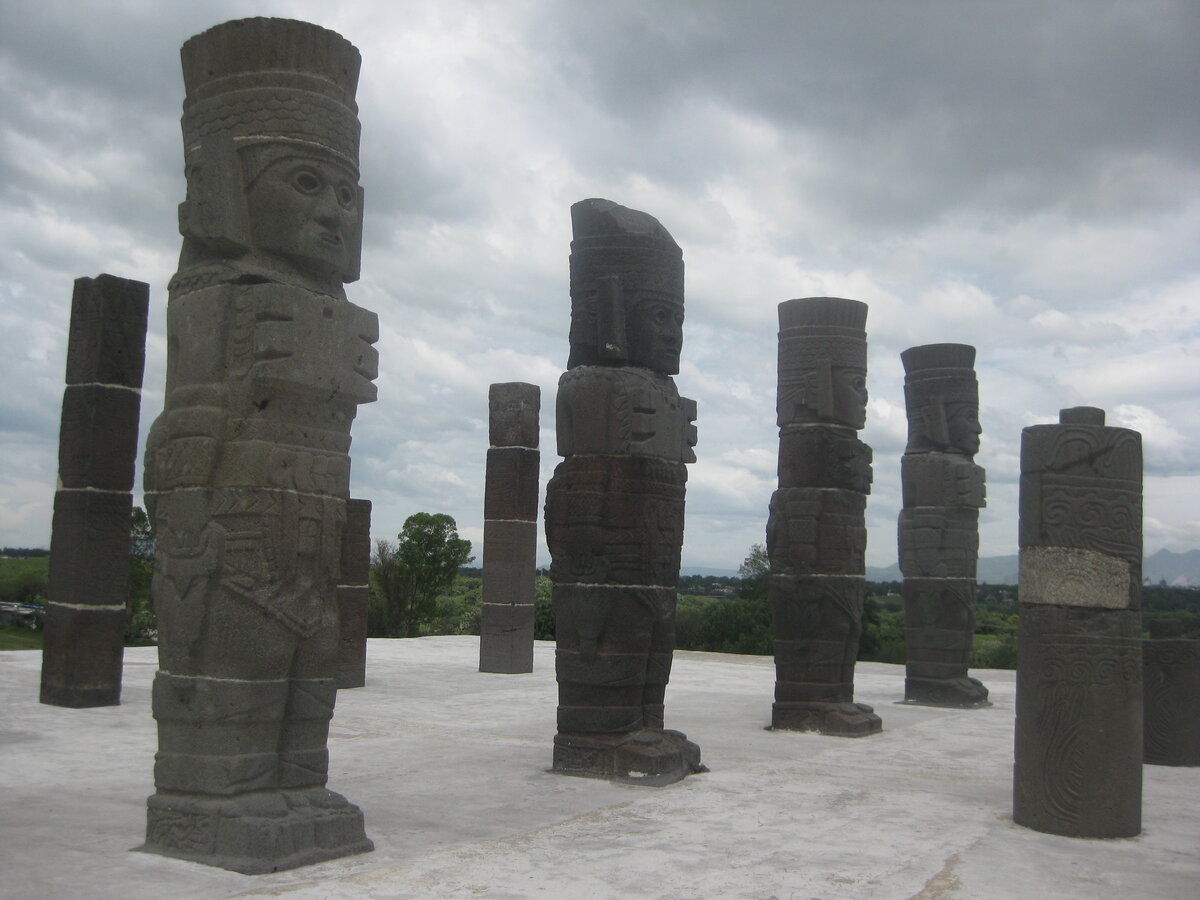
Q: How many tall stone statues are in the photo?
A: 4